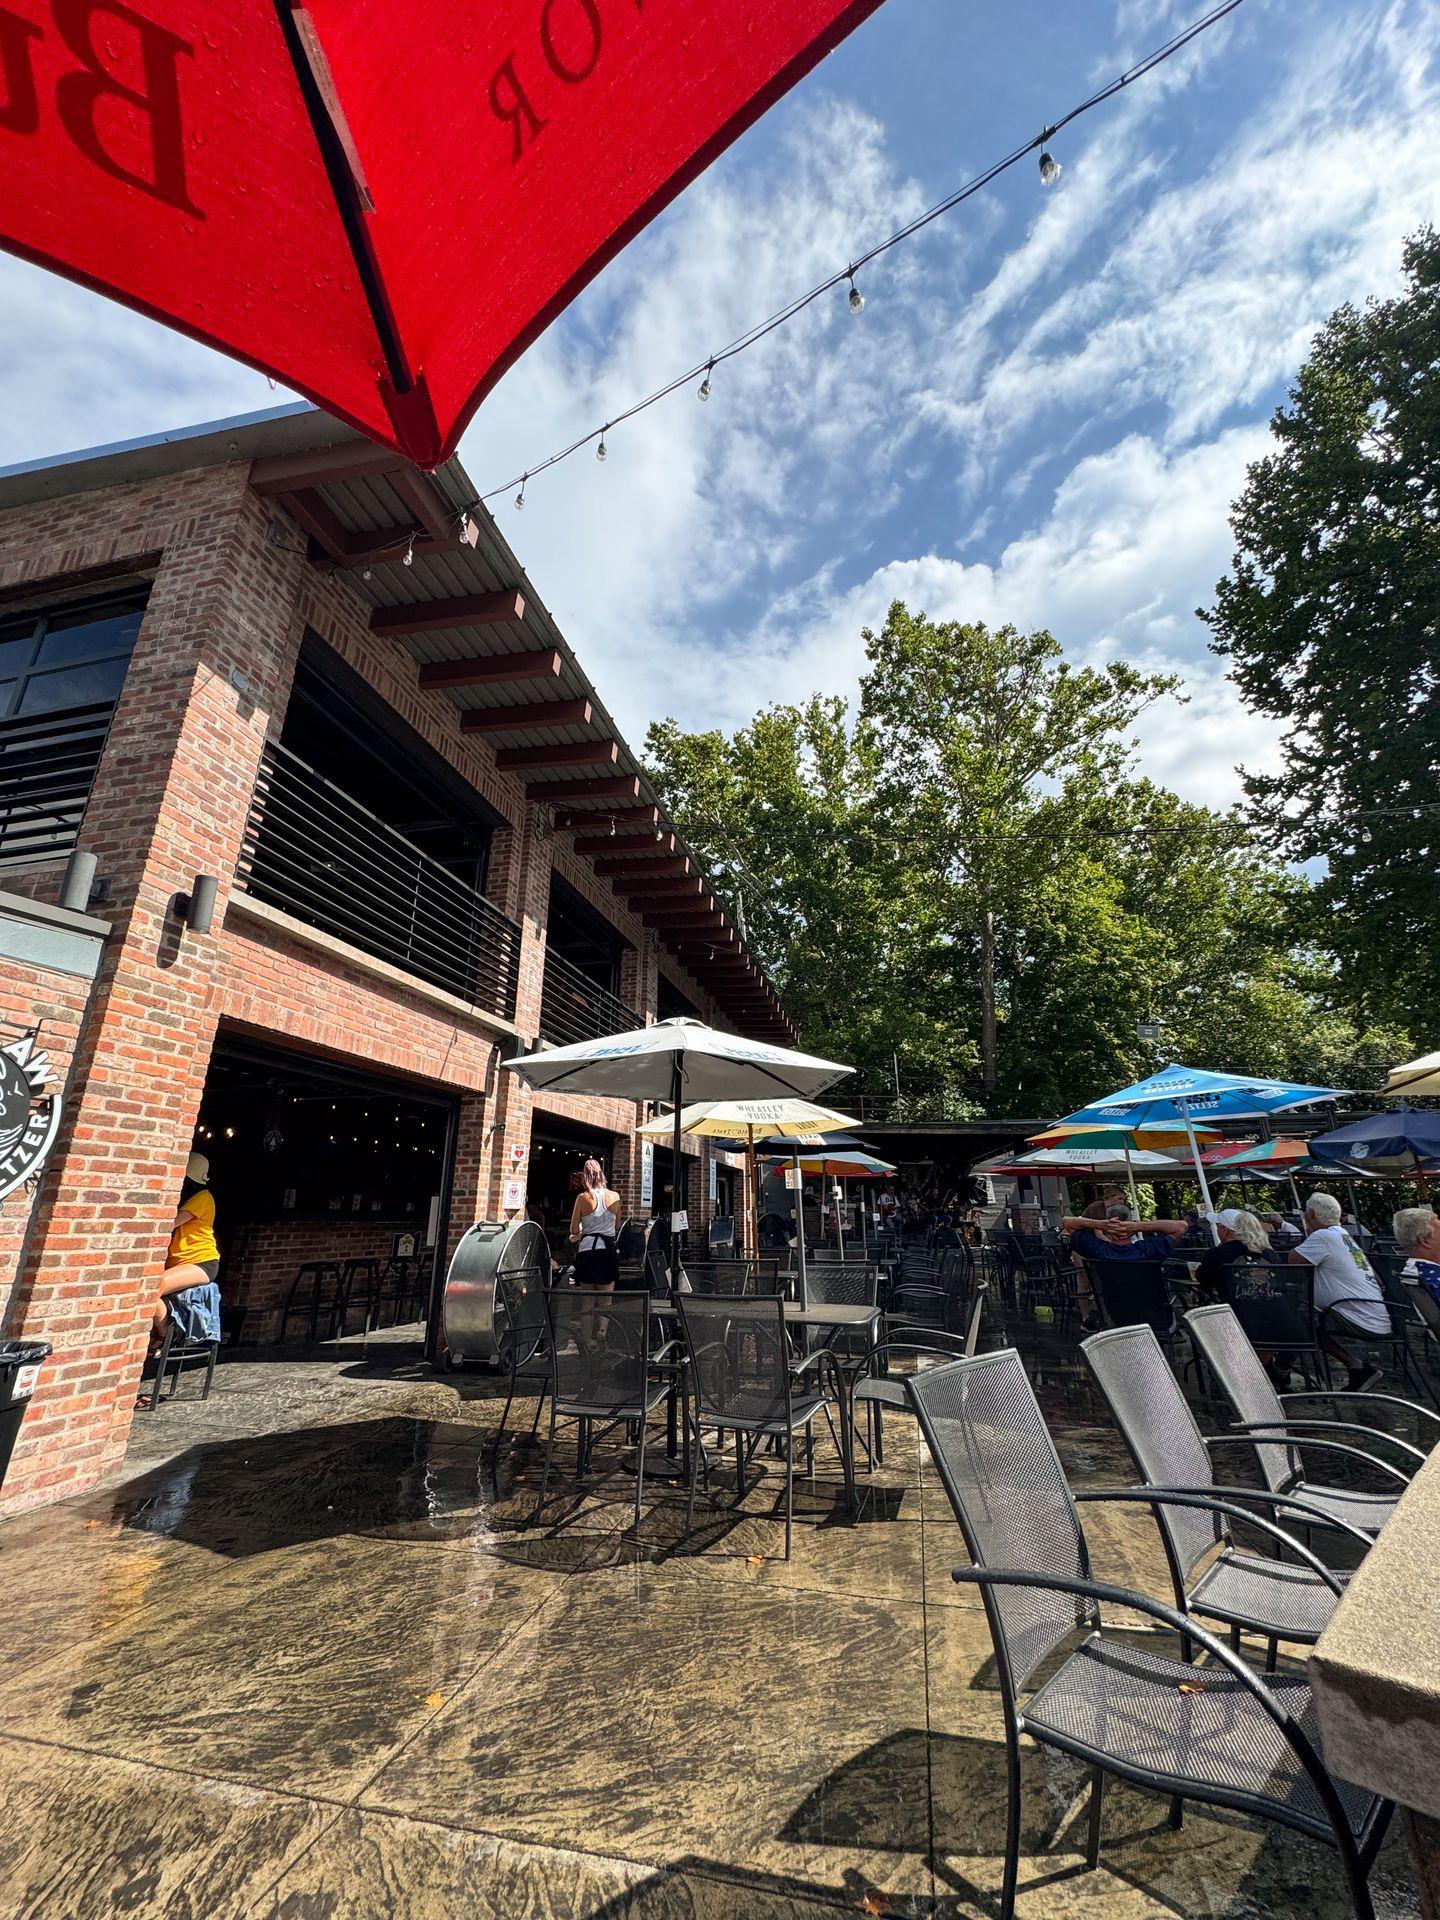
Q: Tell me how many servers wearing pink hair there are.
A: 1